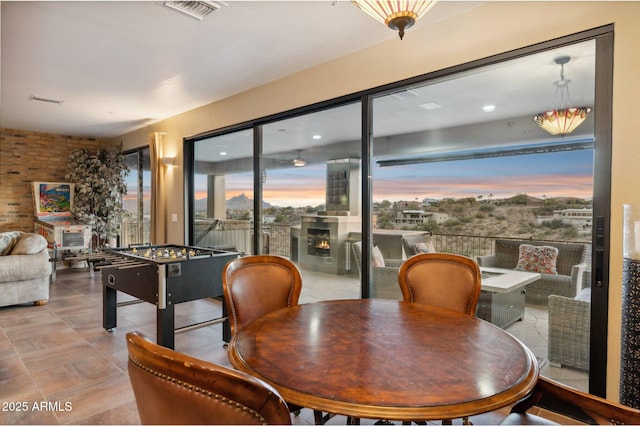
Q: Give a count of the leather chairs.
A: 4